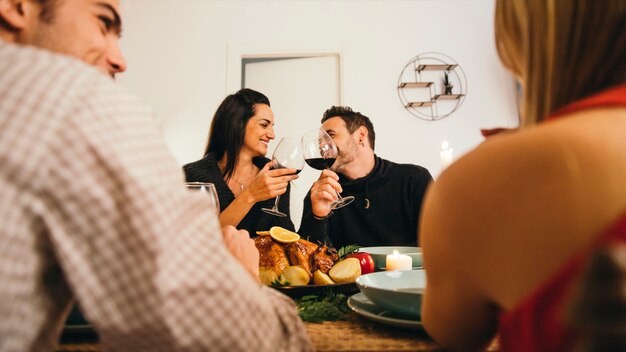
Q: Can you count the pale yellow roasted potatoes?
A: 4